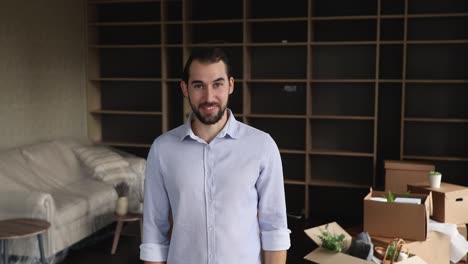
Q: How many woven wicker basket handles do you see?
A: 2